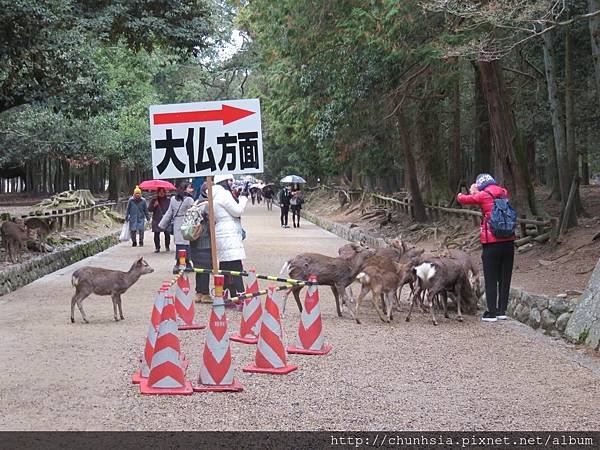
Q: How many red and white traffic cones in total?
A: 8